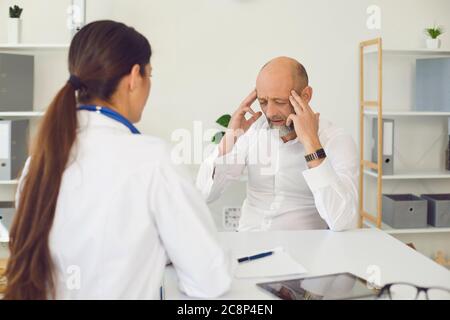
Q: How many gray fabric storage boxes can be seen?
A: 2